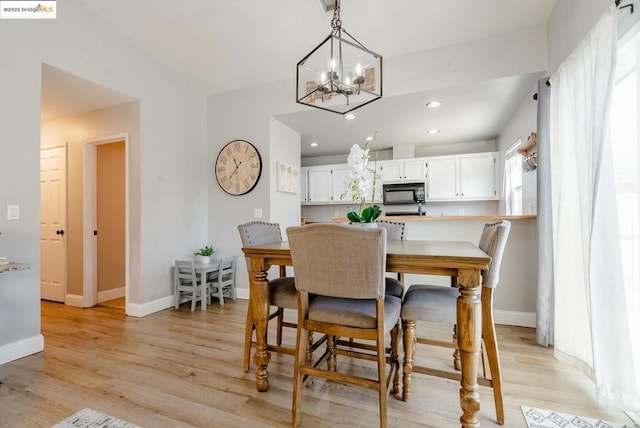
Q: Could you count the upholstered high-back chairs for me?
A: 4